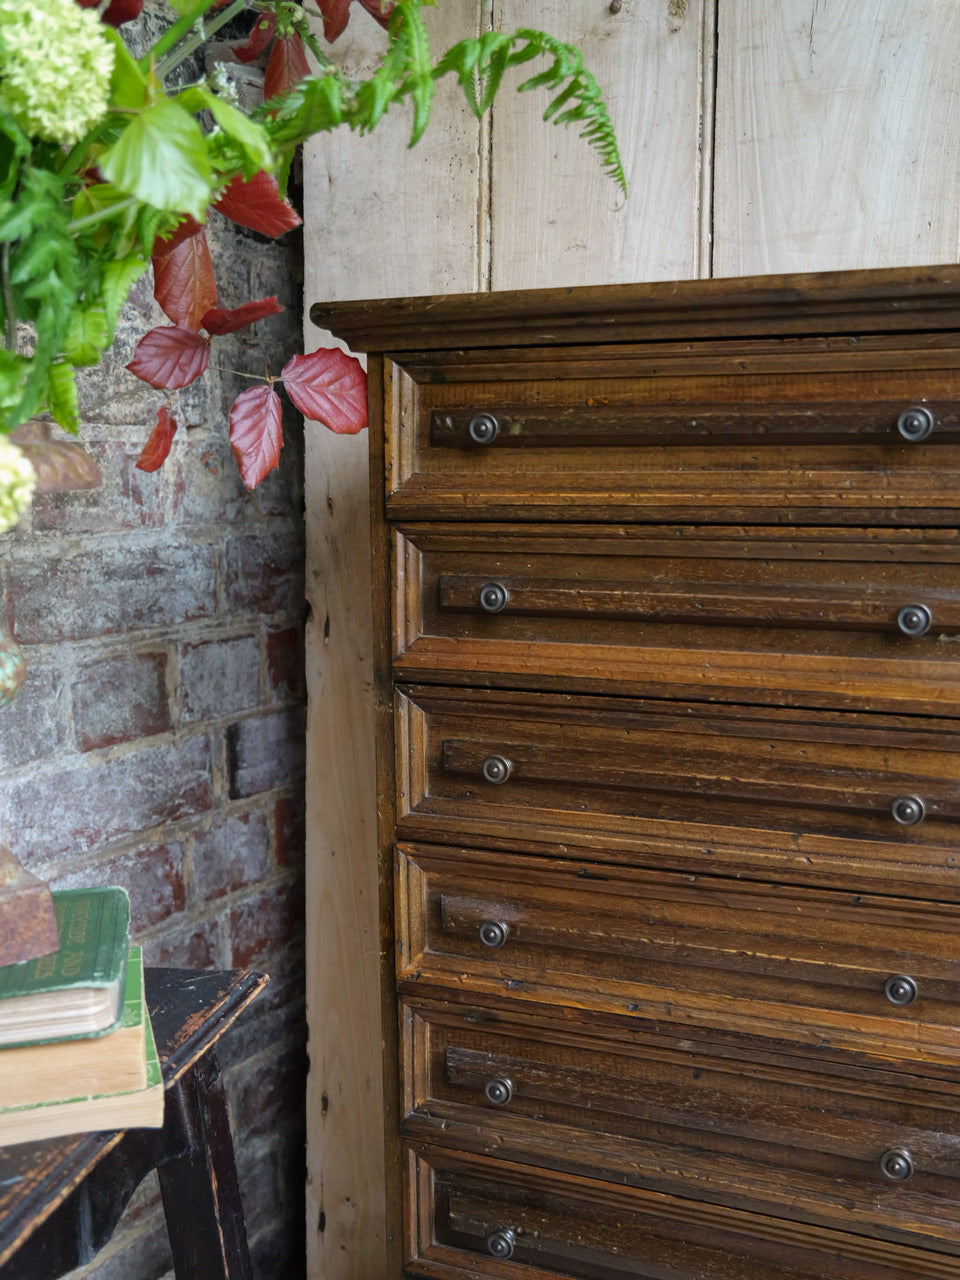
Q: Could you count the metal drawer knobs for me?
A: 11